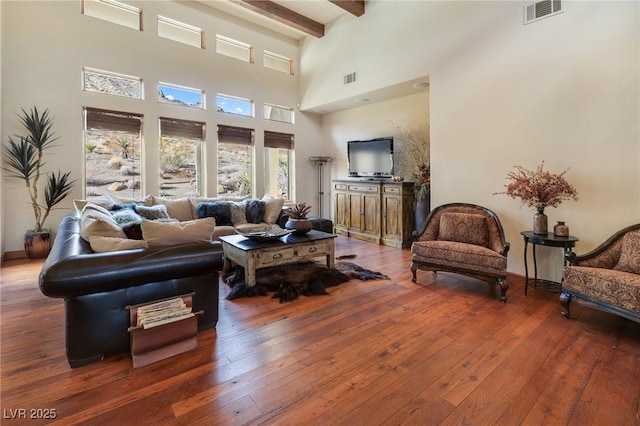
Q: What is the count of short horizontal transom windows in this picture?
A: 8